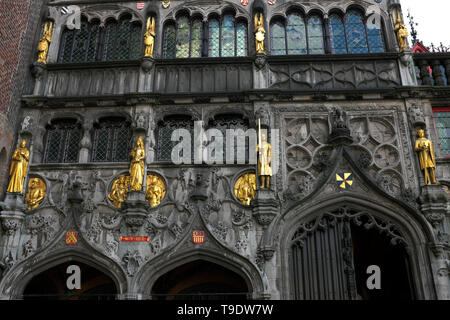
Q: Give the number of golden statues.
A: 8